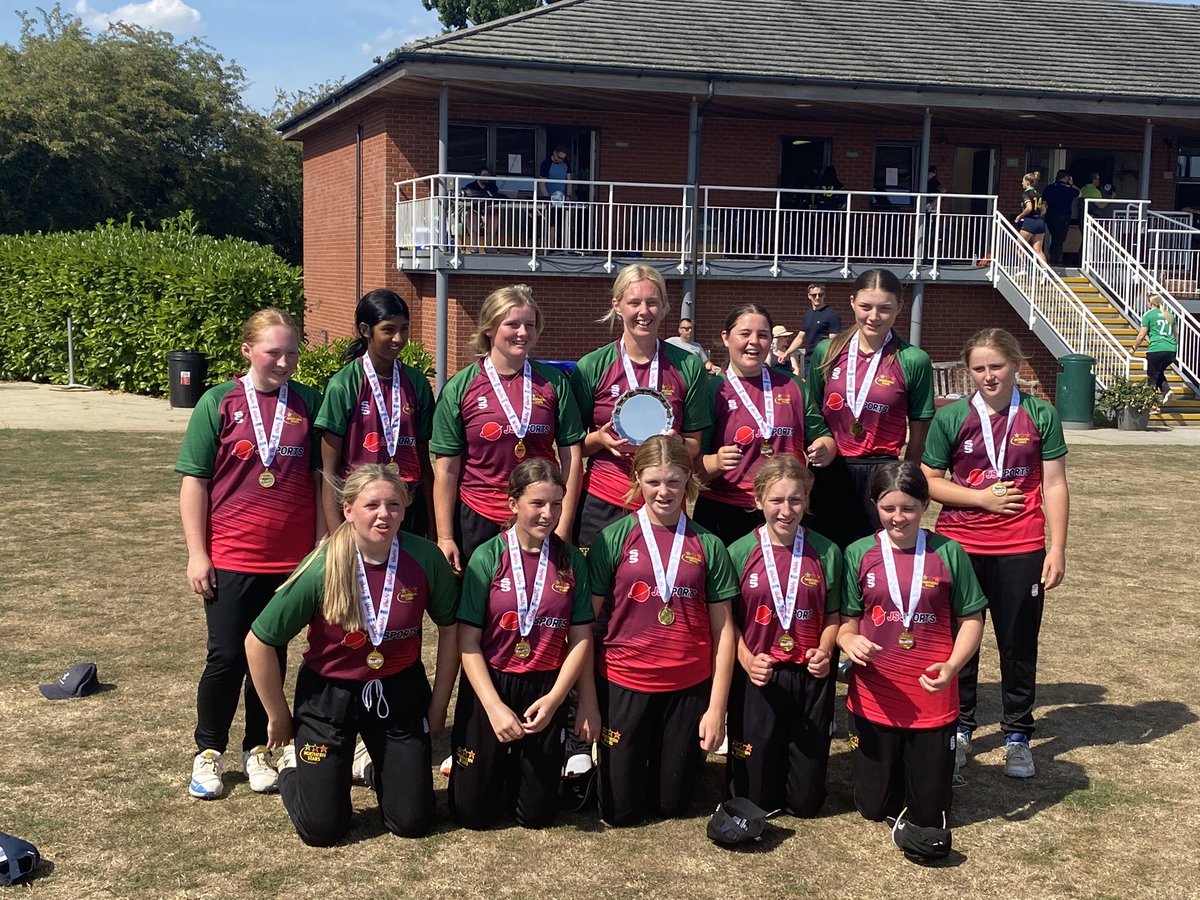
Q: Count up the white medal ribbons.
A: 12